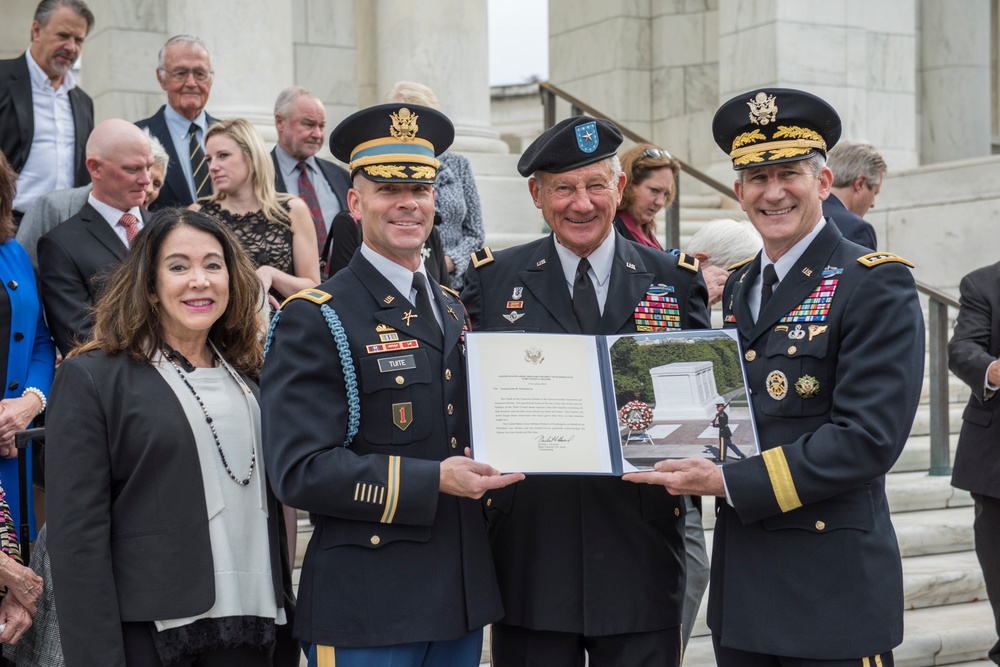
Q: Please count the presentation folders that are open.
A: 1